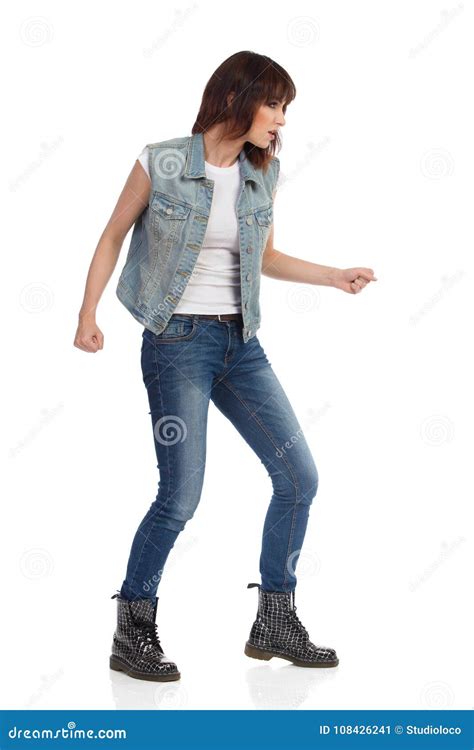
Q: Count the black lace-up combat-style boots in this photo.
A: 2